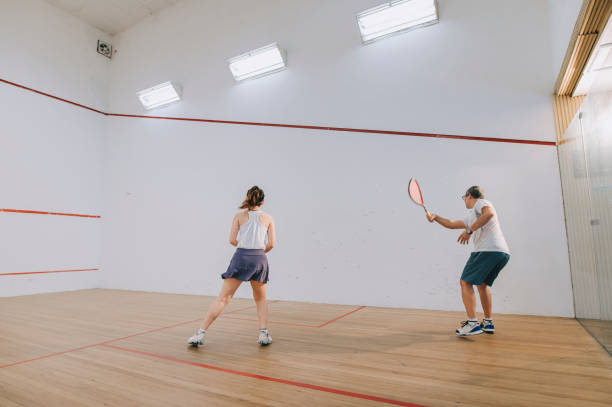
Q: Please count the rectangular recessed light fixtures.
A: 3